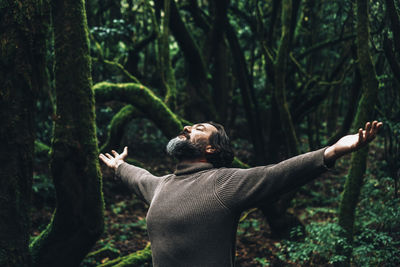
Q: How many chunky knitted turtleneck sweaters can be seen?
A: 1